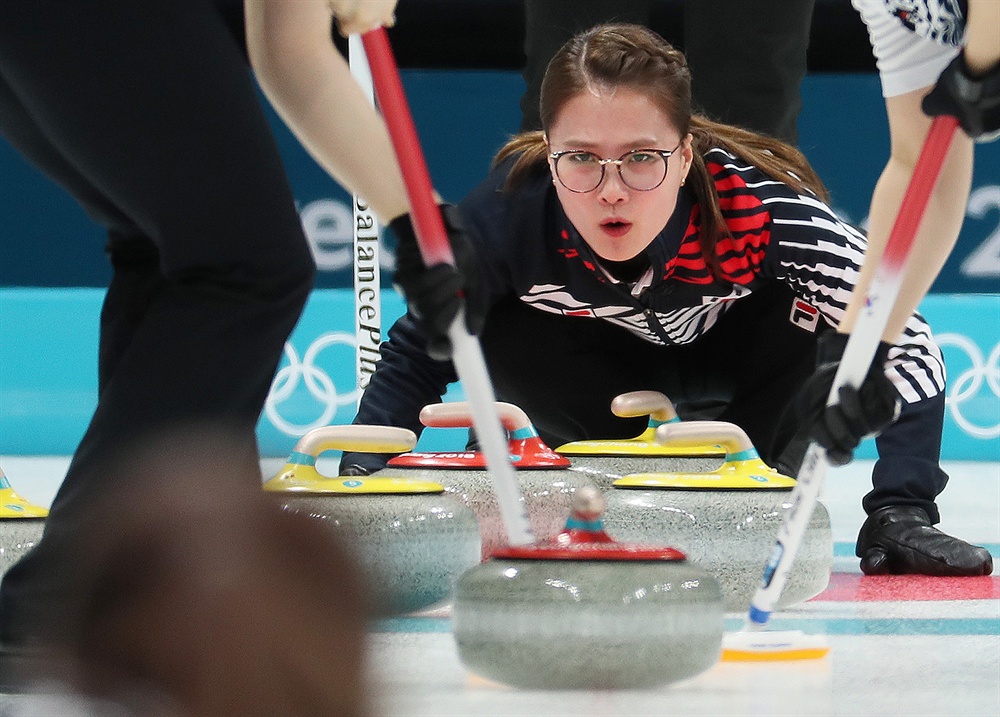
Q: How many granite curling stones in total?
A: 6